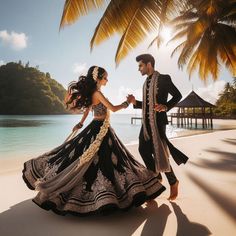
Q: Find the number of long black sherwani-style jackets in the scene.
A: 1